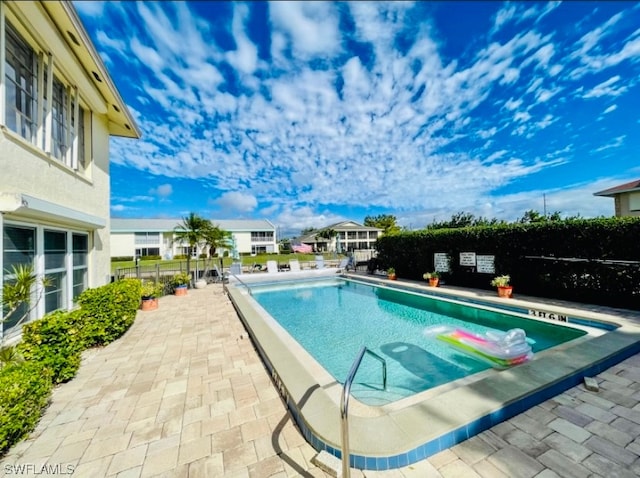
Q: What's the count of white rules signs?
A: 3